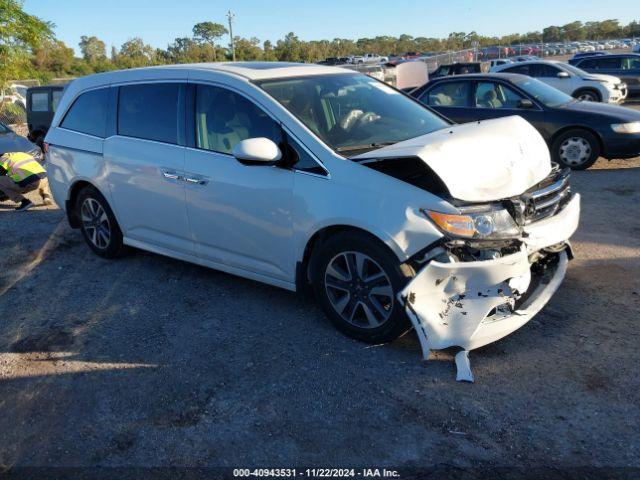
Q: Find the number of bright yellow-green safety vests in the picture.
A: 1